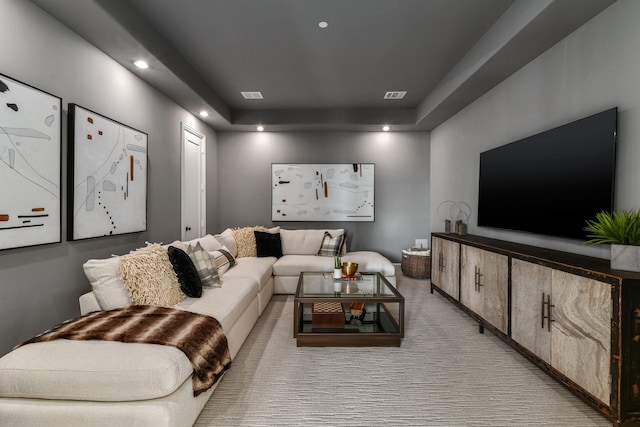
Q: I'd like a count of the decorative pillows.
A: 7